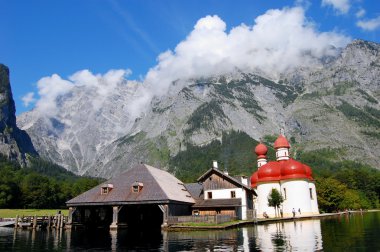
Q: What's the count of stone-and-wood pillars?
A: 3